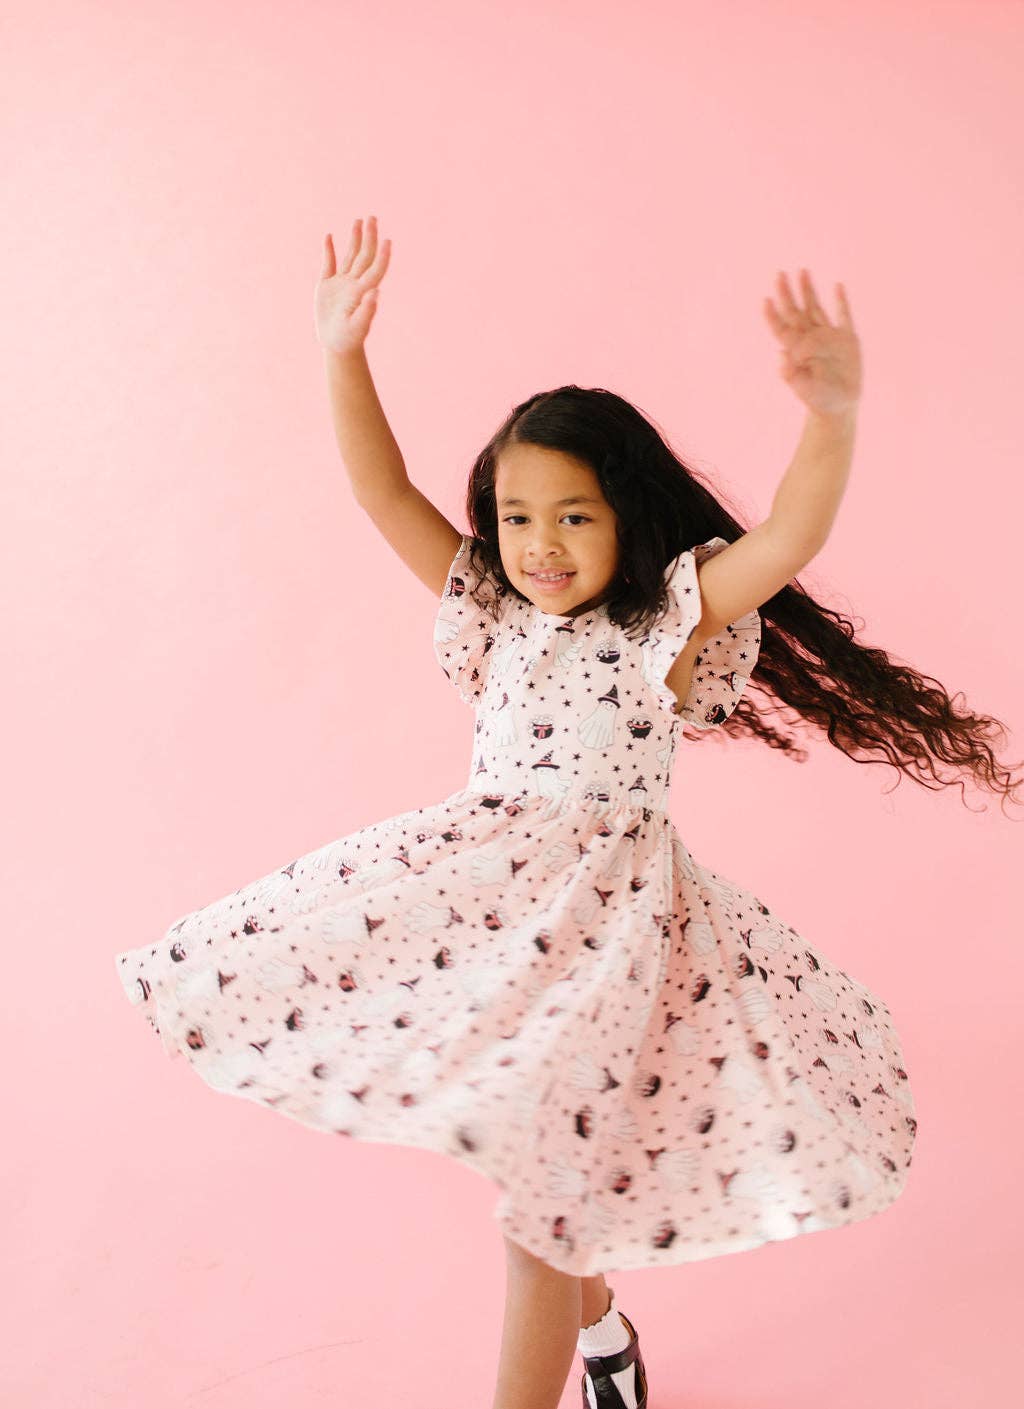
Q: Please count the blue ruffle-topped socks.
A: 0